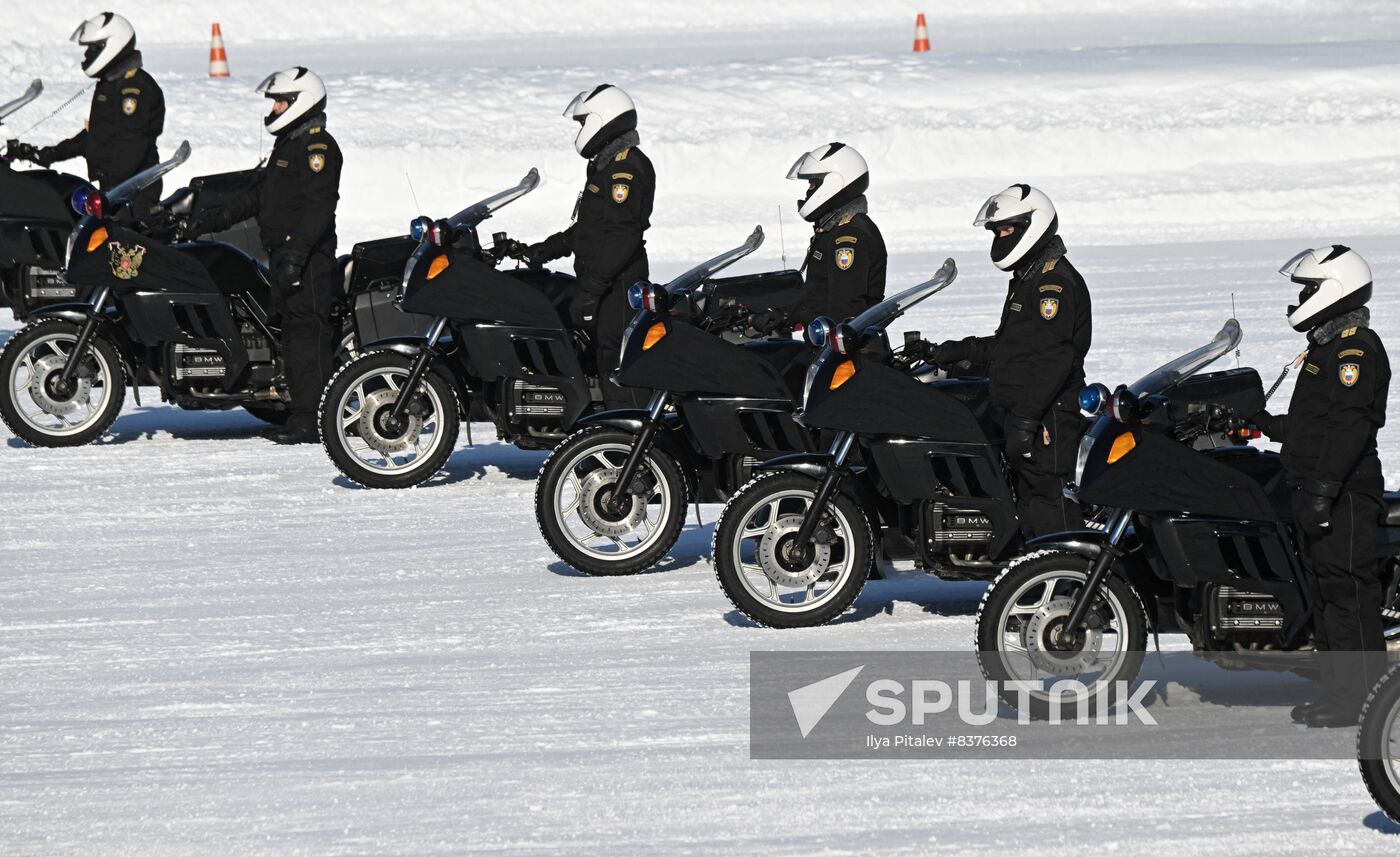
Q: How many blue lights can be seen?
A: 5